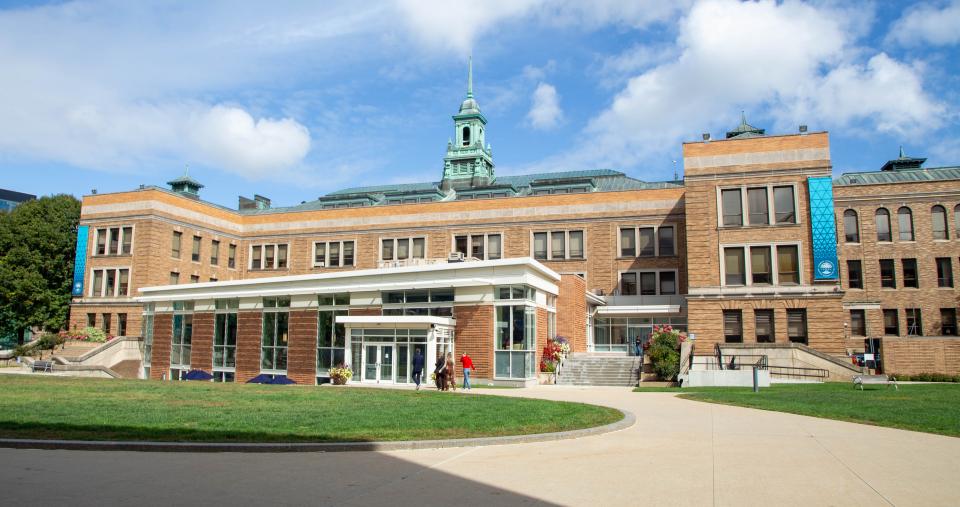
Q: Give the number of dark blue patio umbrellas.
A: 3